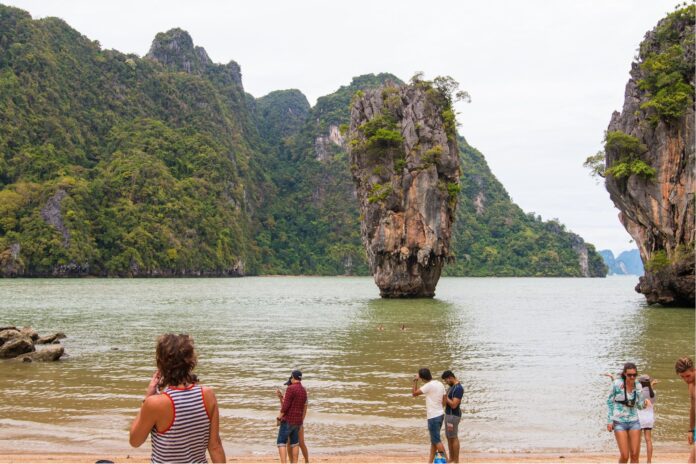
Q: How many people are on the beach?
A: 8